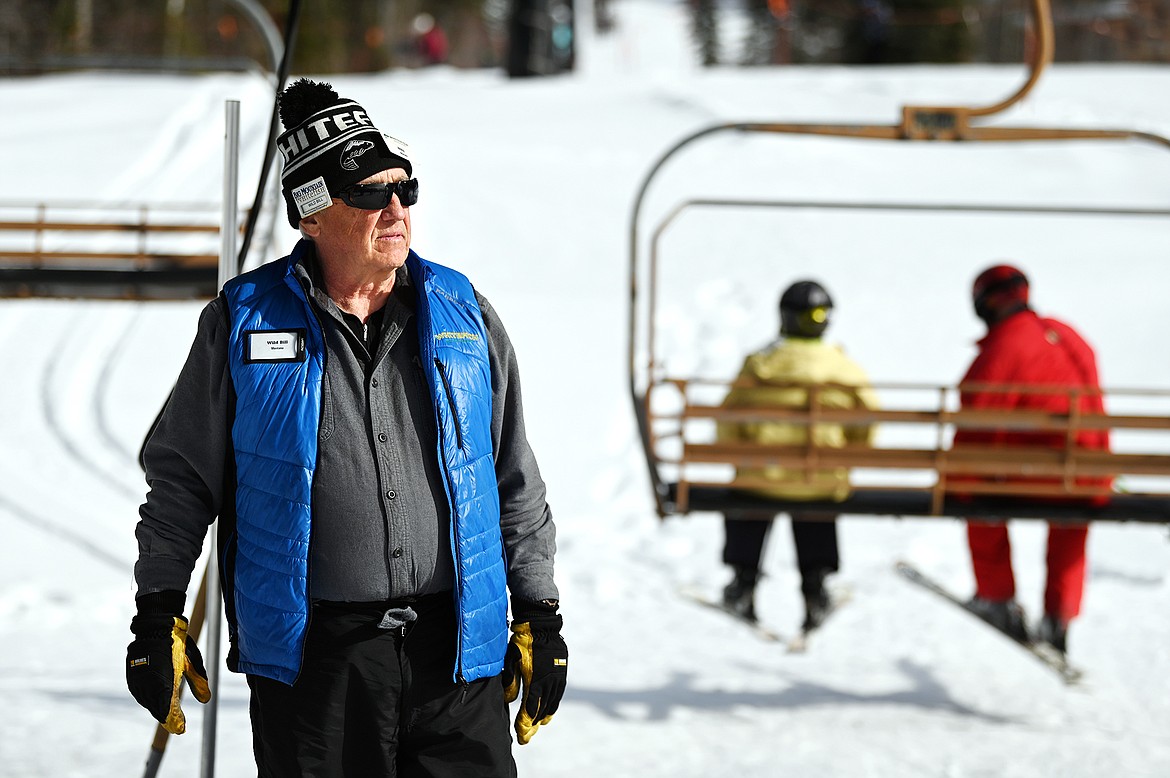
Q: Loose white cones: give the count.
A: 0